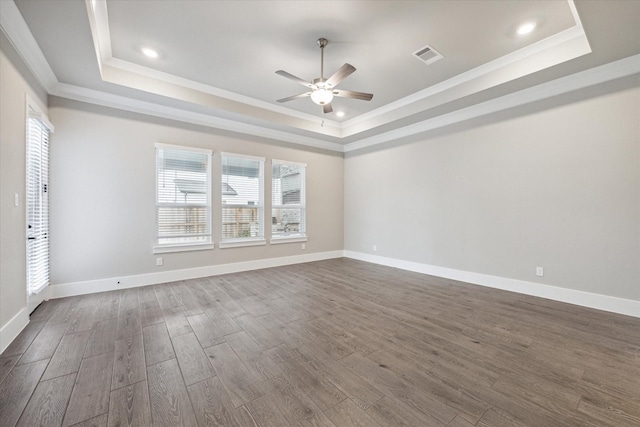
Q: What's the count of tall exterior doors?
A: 1